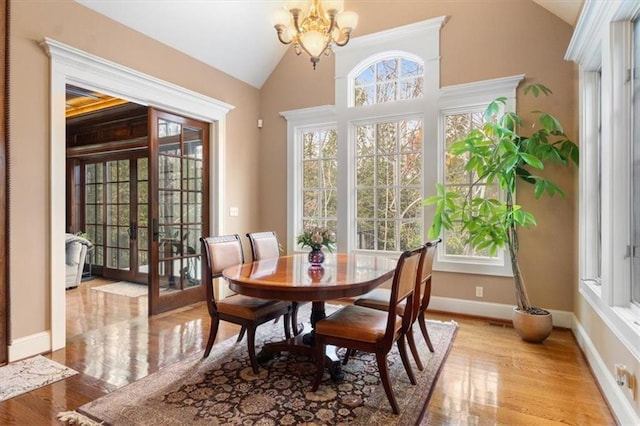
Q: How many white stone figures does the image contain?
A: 0